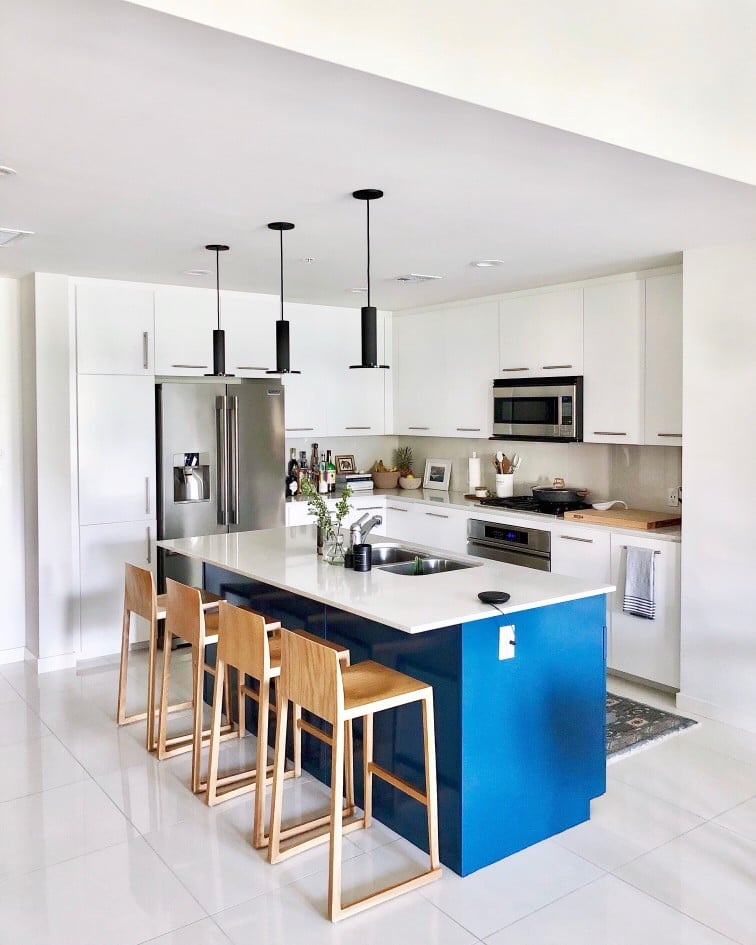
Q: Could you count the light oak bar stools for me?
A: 4